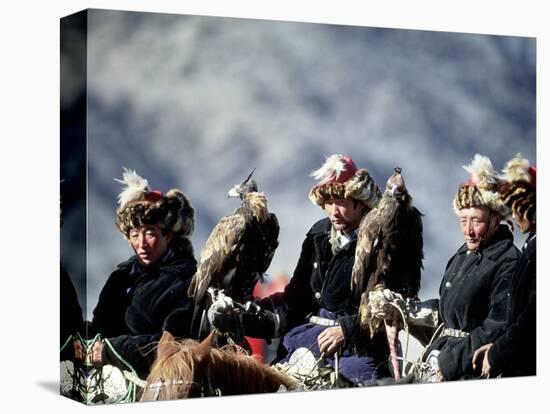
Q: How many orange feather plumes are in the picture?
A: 0